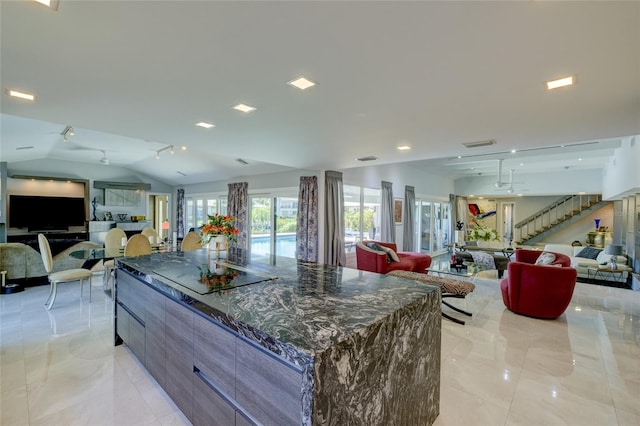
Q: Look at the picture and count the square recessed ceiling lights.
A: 7